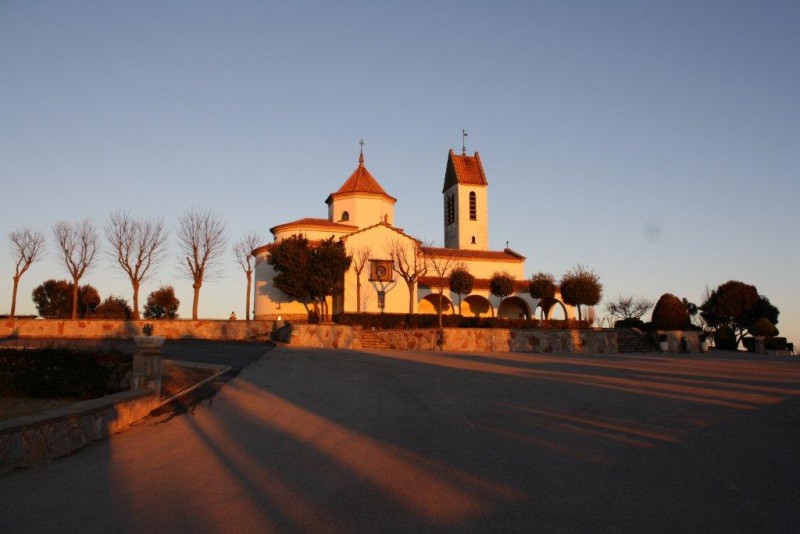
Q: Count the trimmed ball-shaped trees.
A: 4